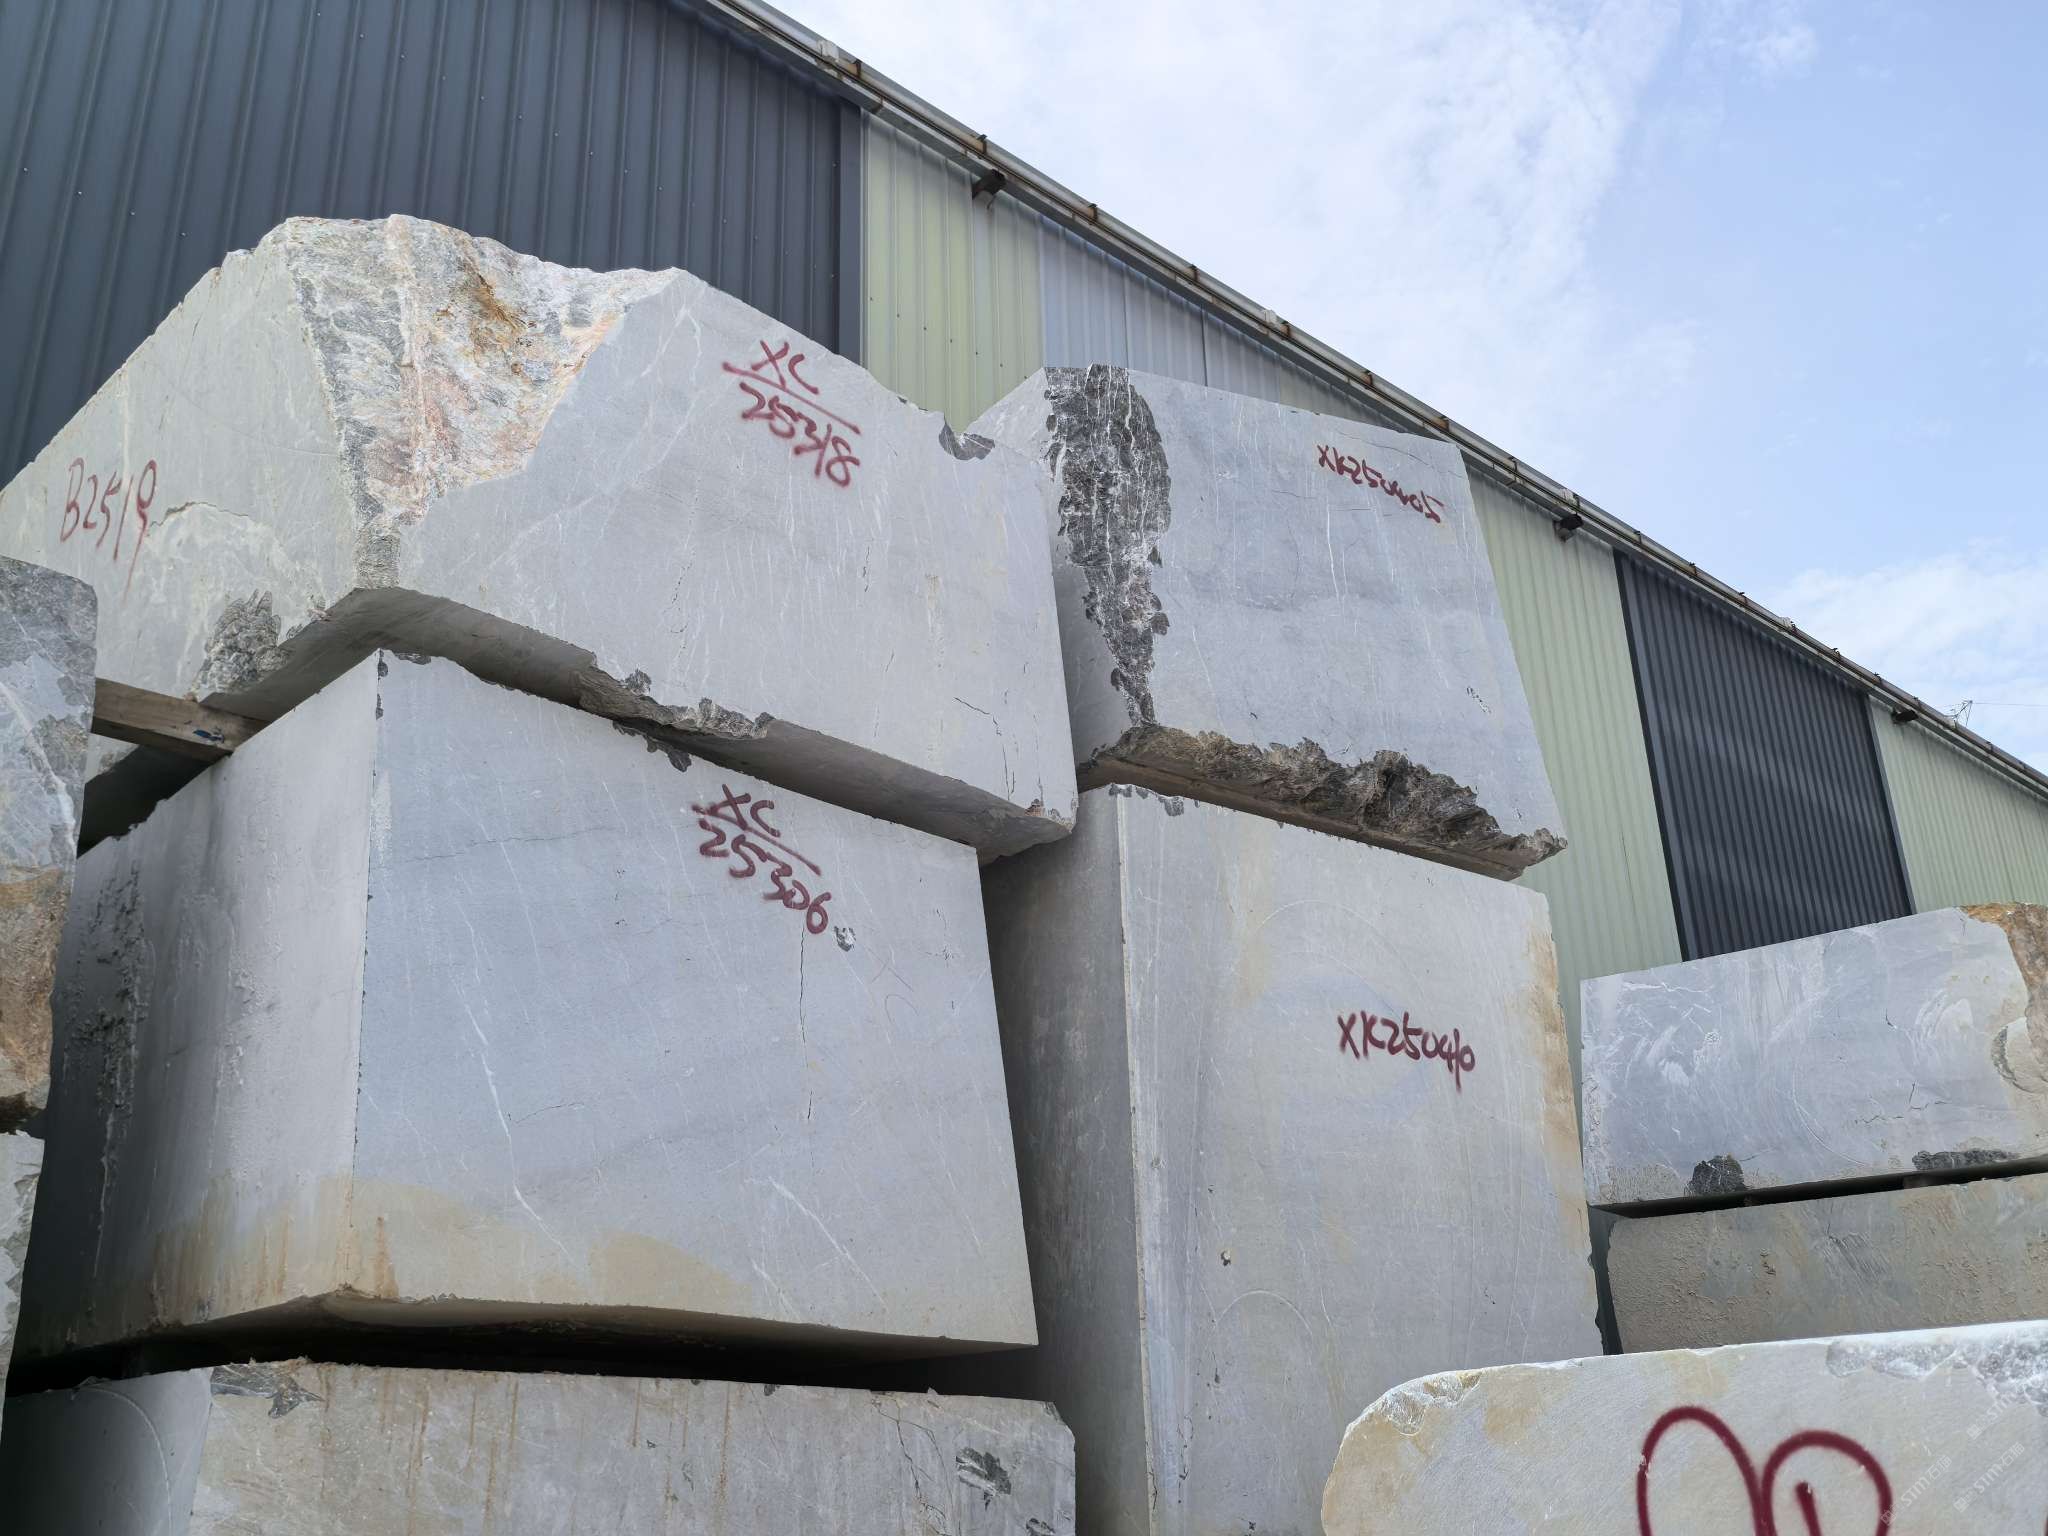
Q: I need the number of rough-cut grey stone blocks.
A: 10